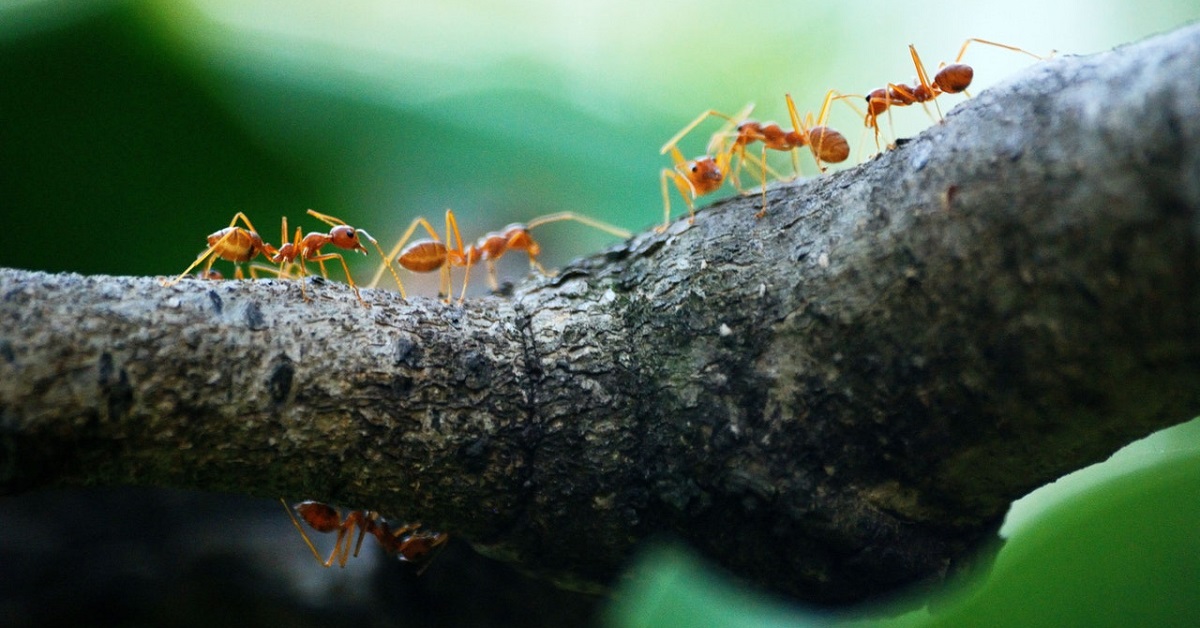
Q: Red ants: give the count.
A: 6